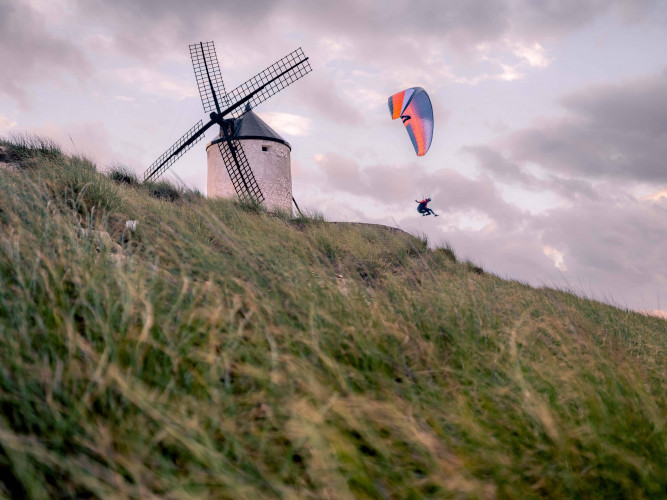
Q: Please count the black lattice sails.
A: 4